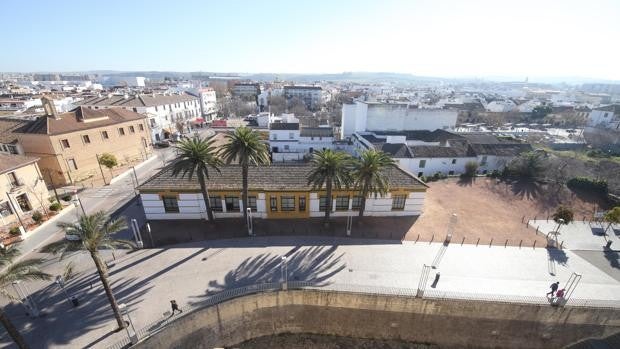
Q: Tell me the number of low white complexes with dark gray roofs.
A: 1